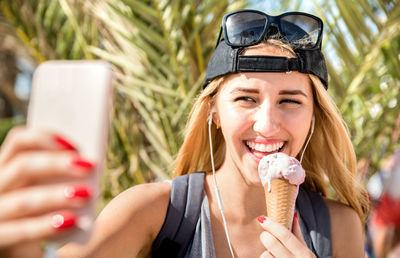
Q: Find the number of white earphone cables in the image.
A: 2